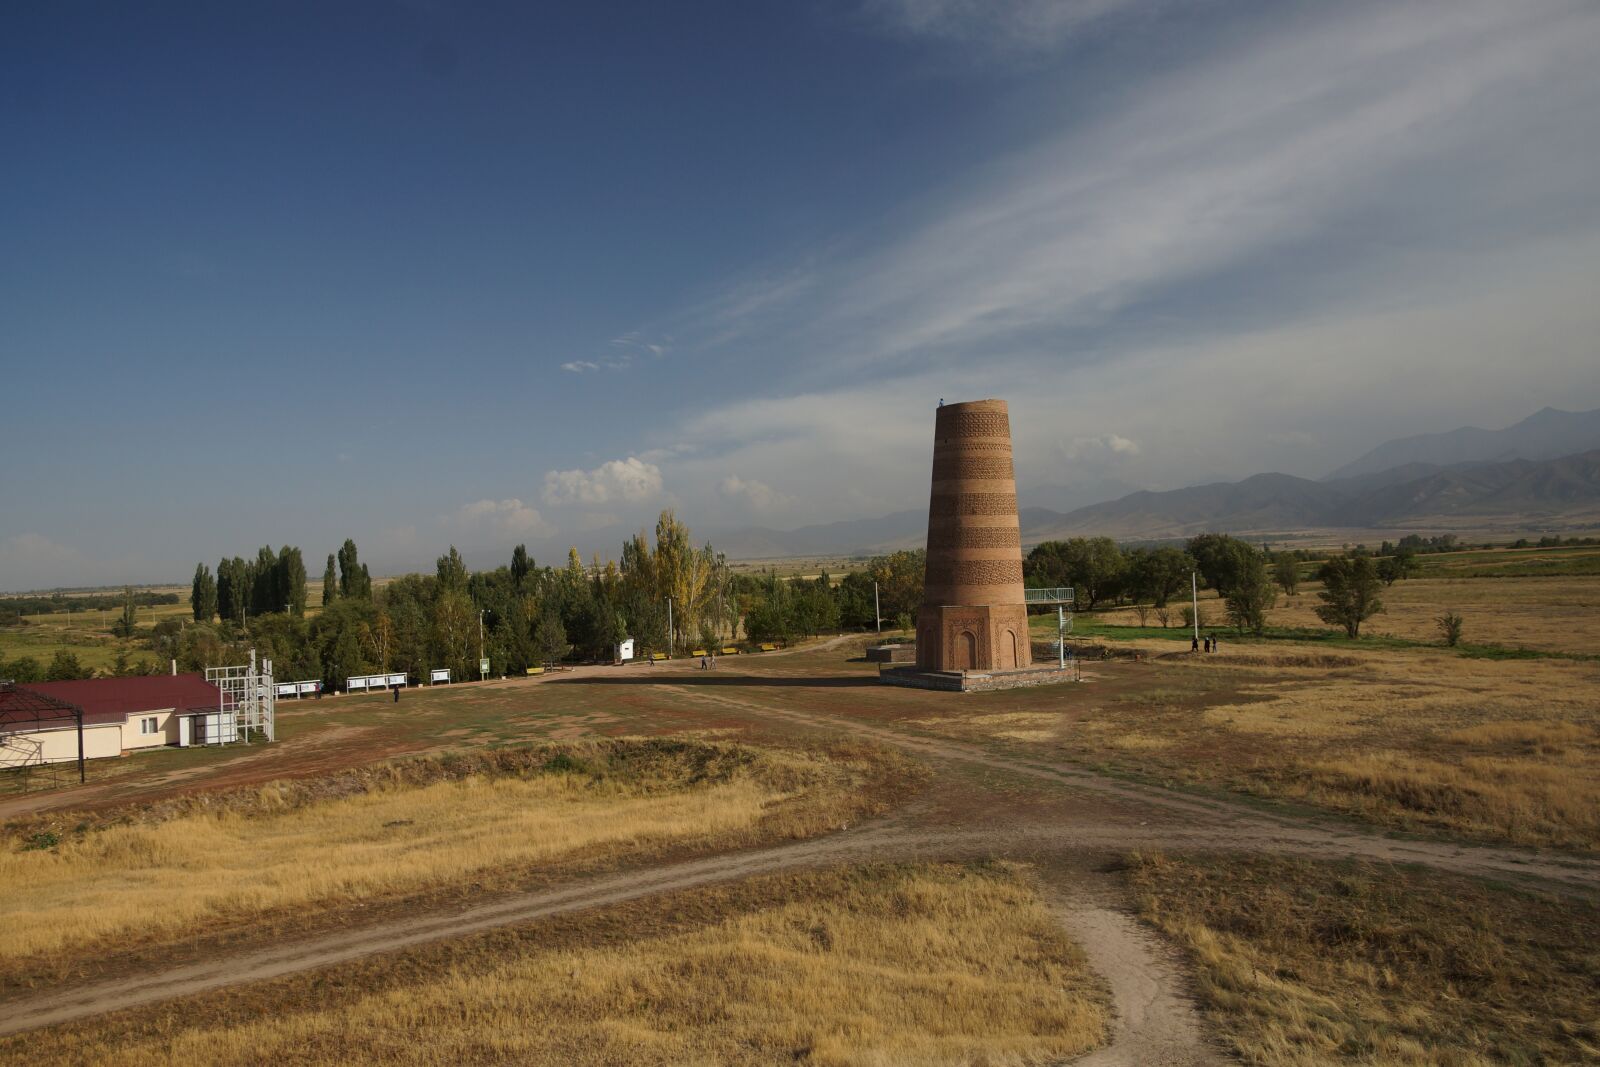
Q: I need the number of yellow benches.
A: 5